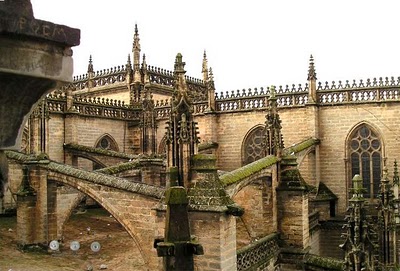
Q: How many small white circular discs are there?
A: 3